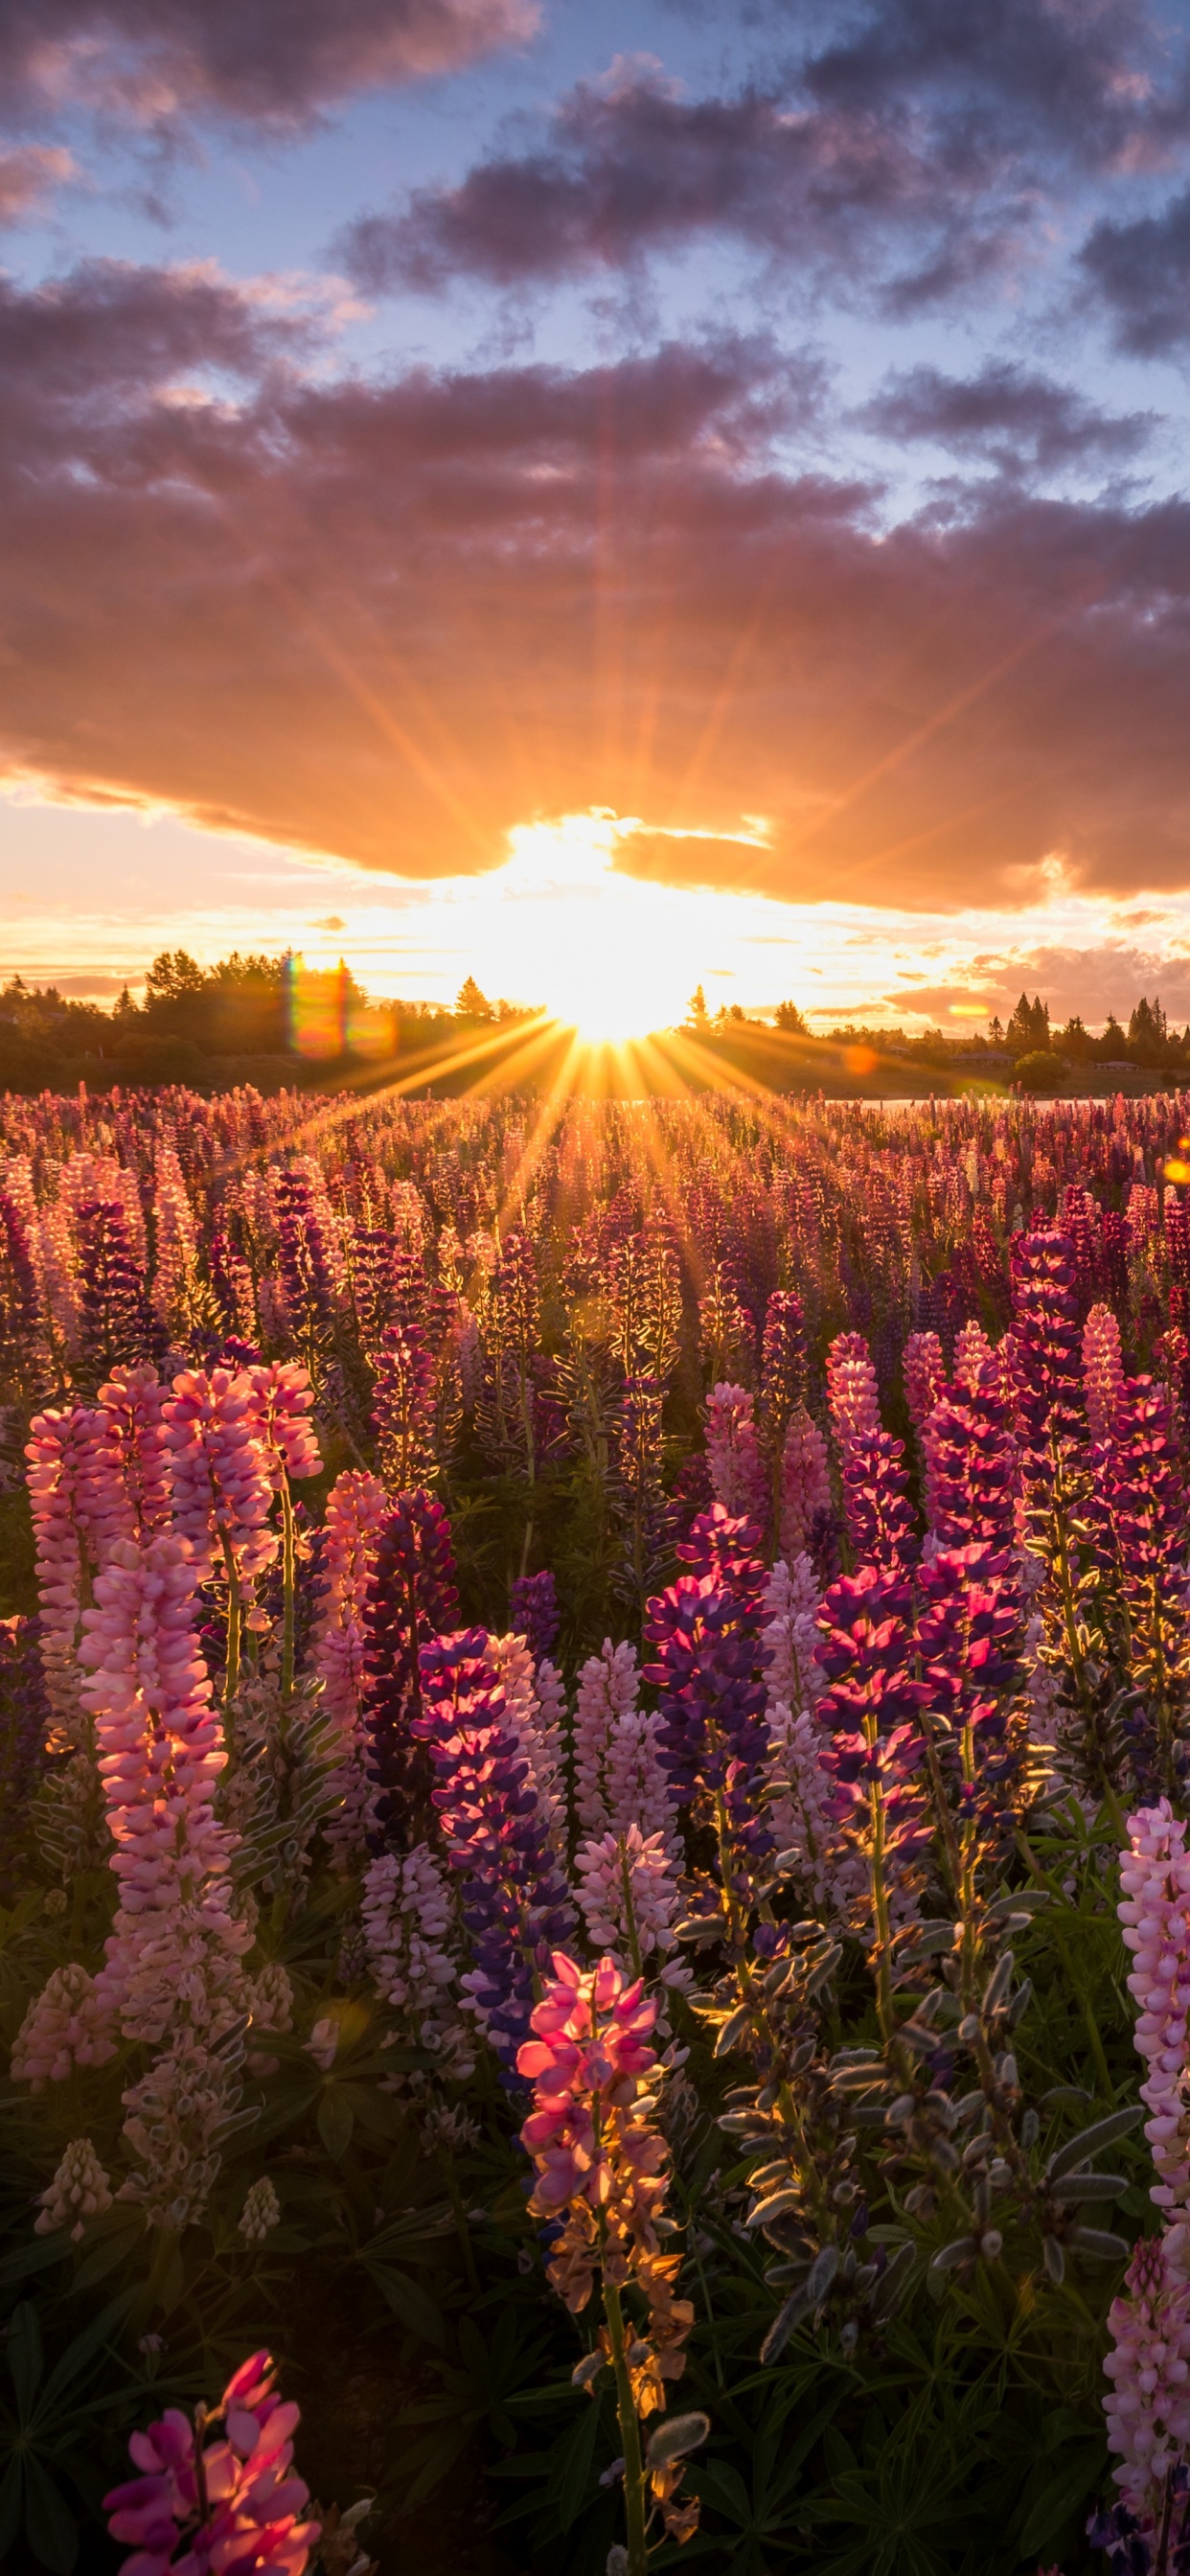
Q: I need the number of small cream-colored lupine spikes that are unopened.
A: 2